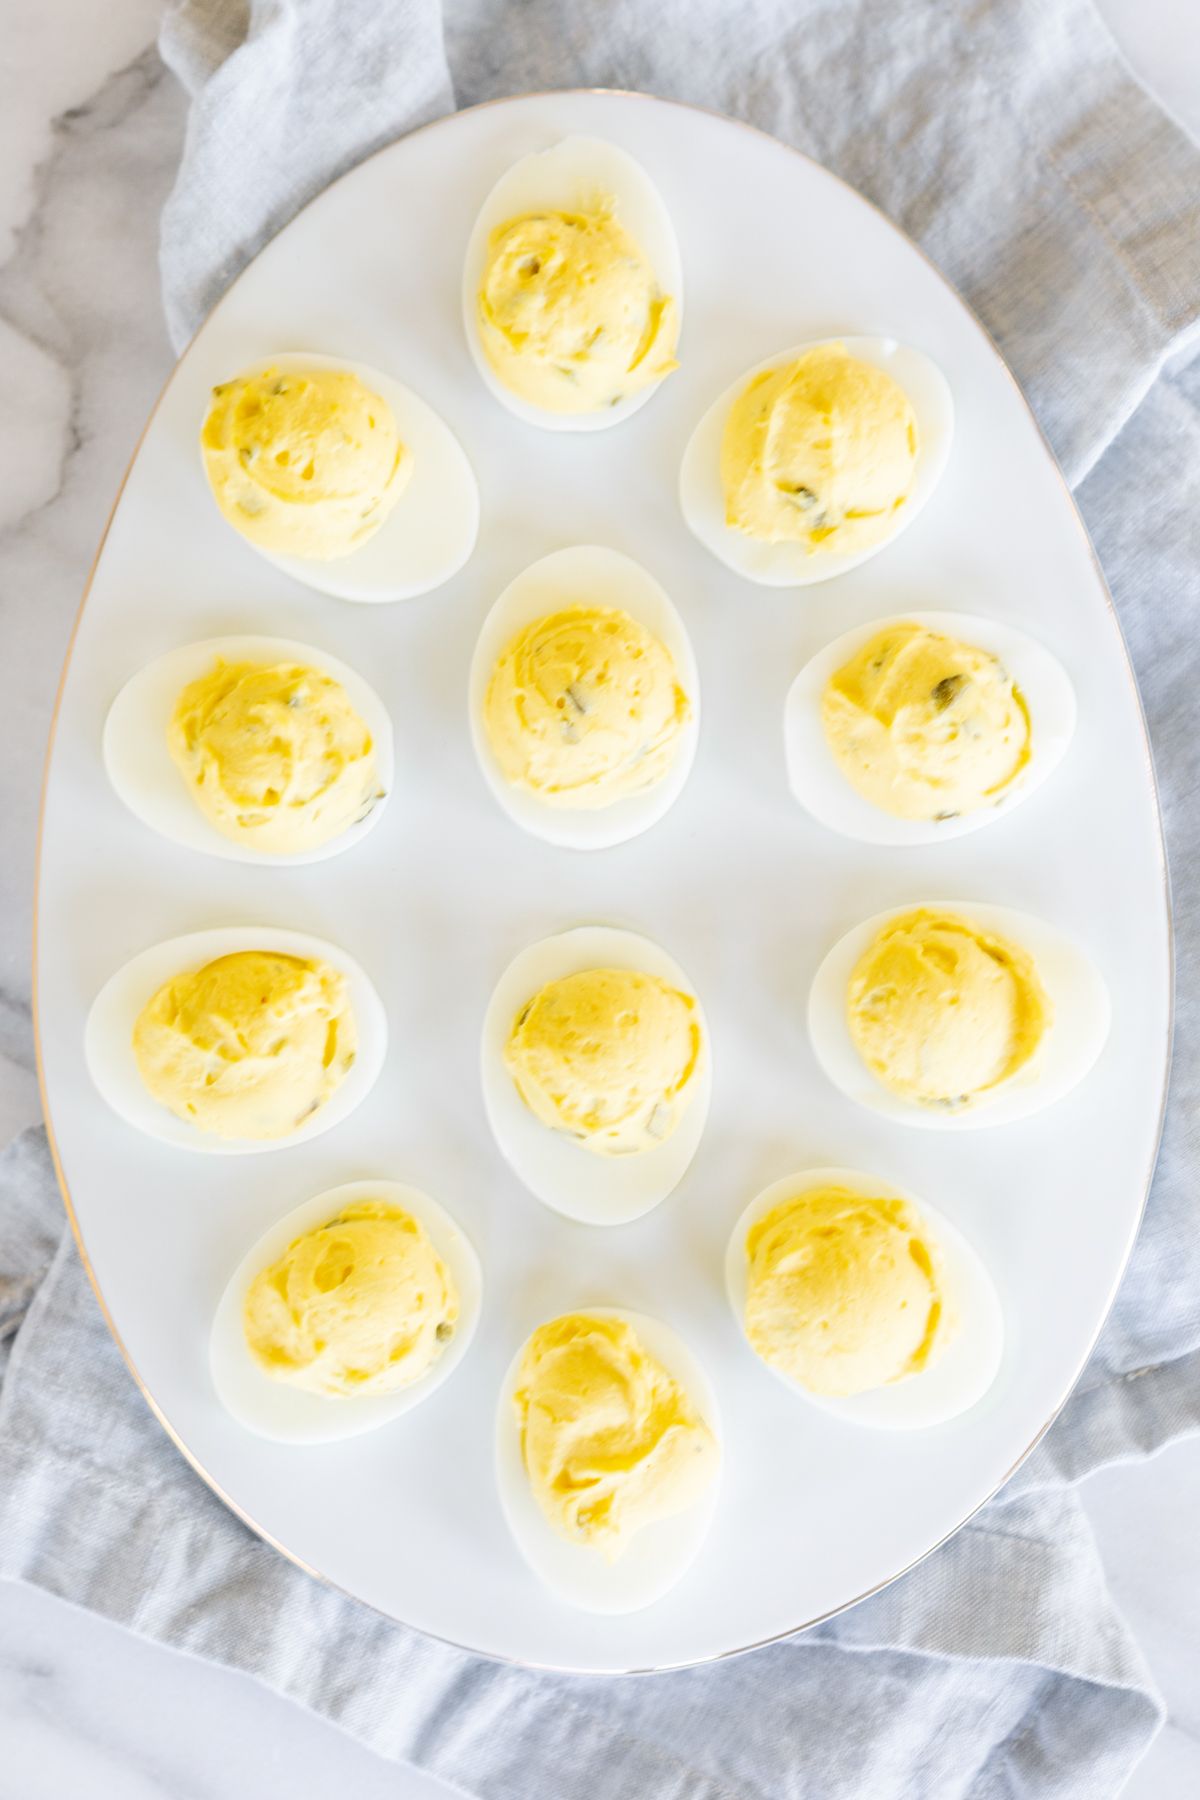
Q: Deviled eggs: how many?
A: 12